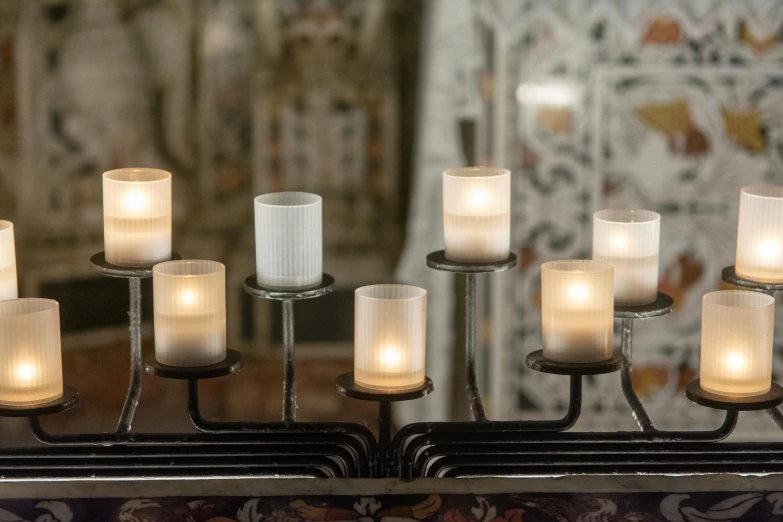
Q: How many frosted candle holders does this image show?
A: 11